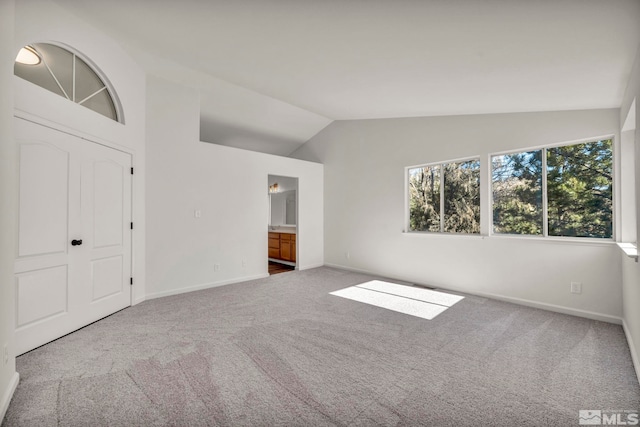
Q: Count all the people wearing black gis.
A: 0